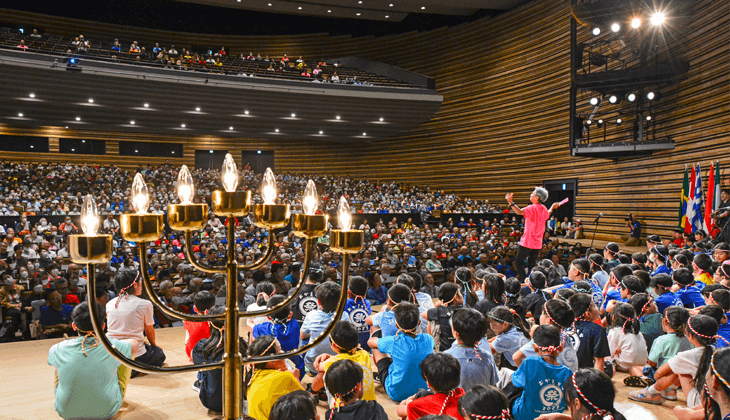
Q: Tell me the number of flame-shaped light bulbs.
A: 7